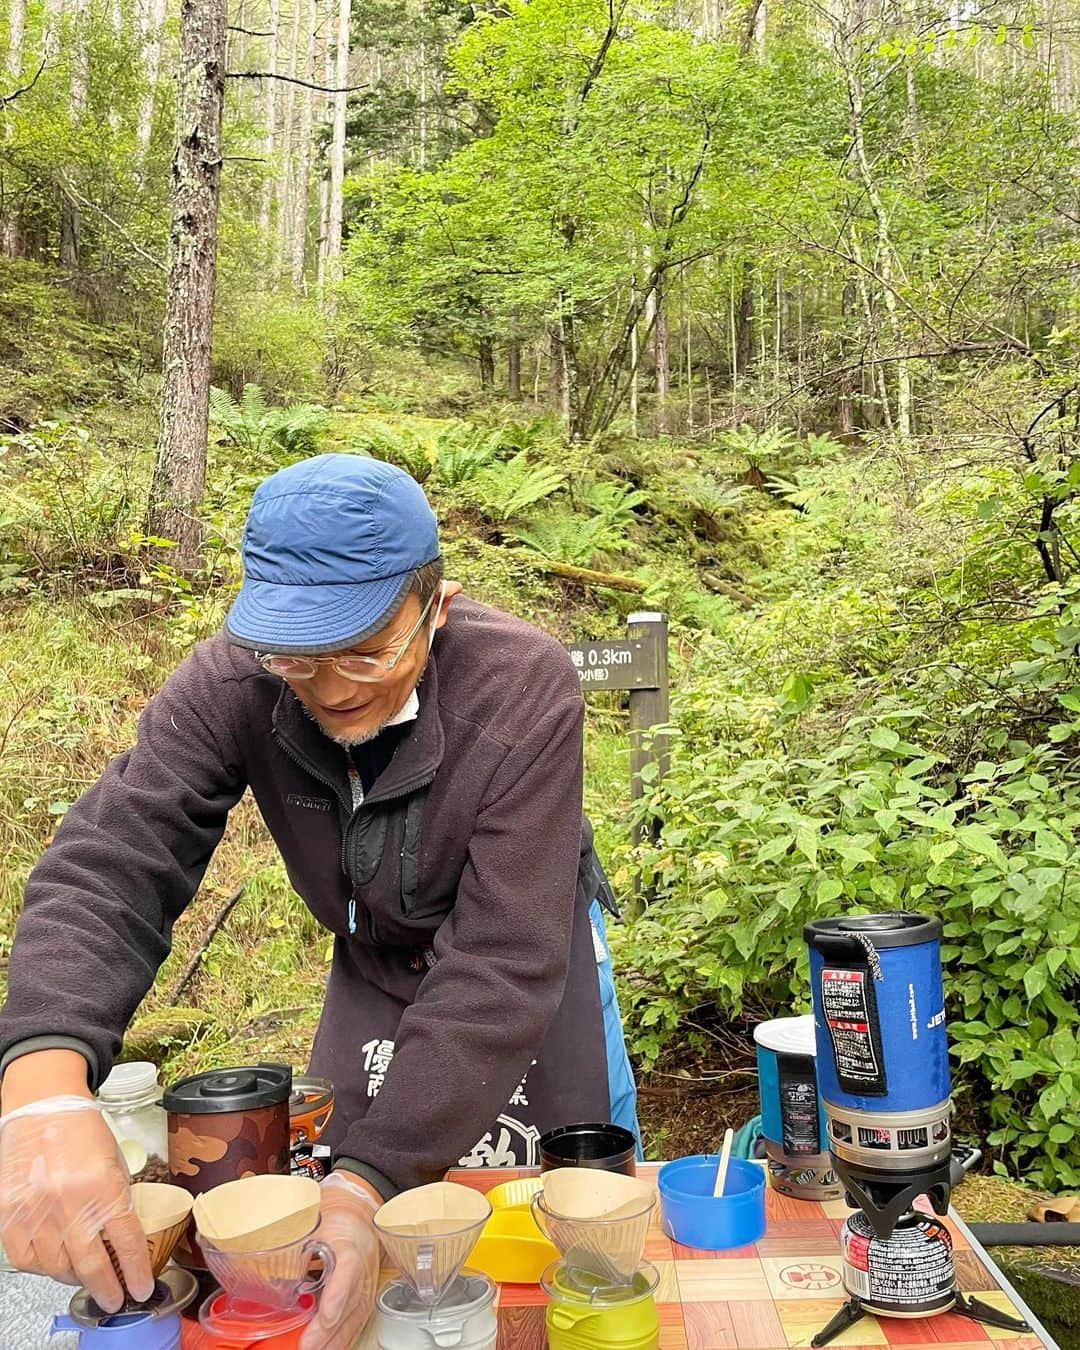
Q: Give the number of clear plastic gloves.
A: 2